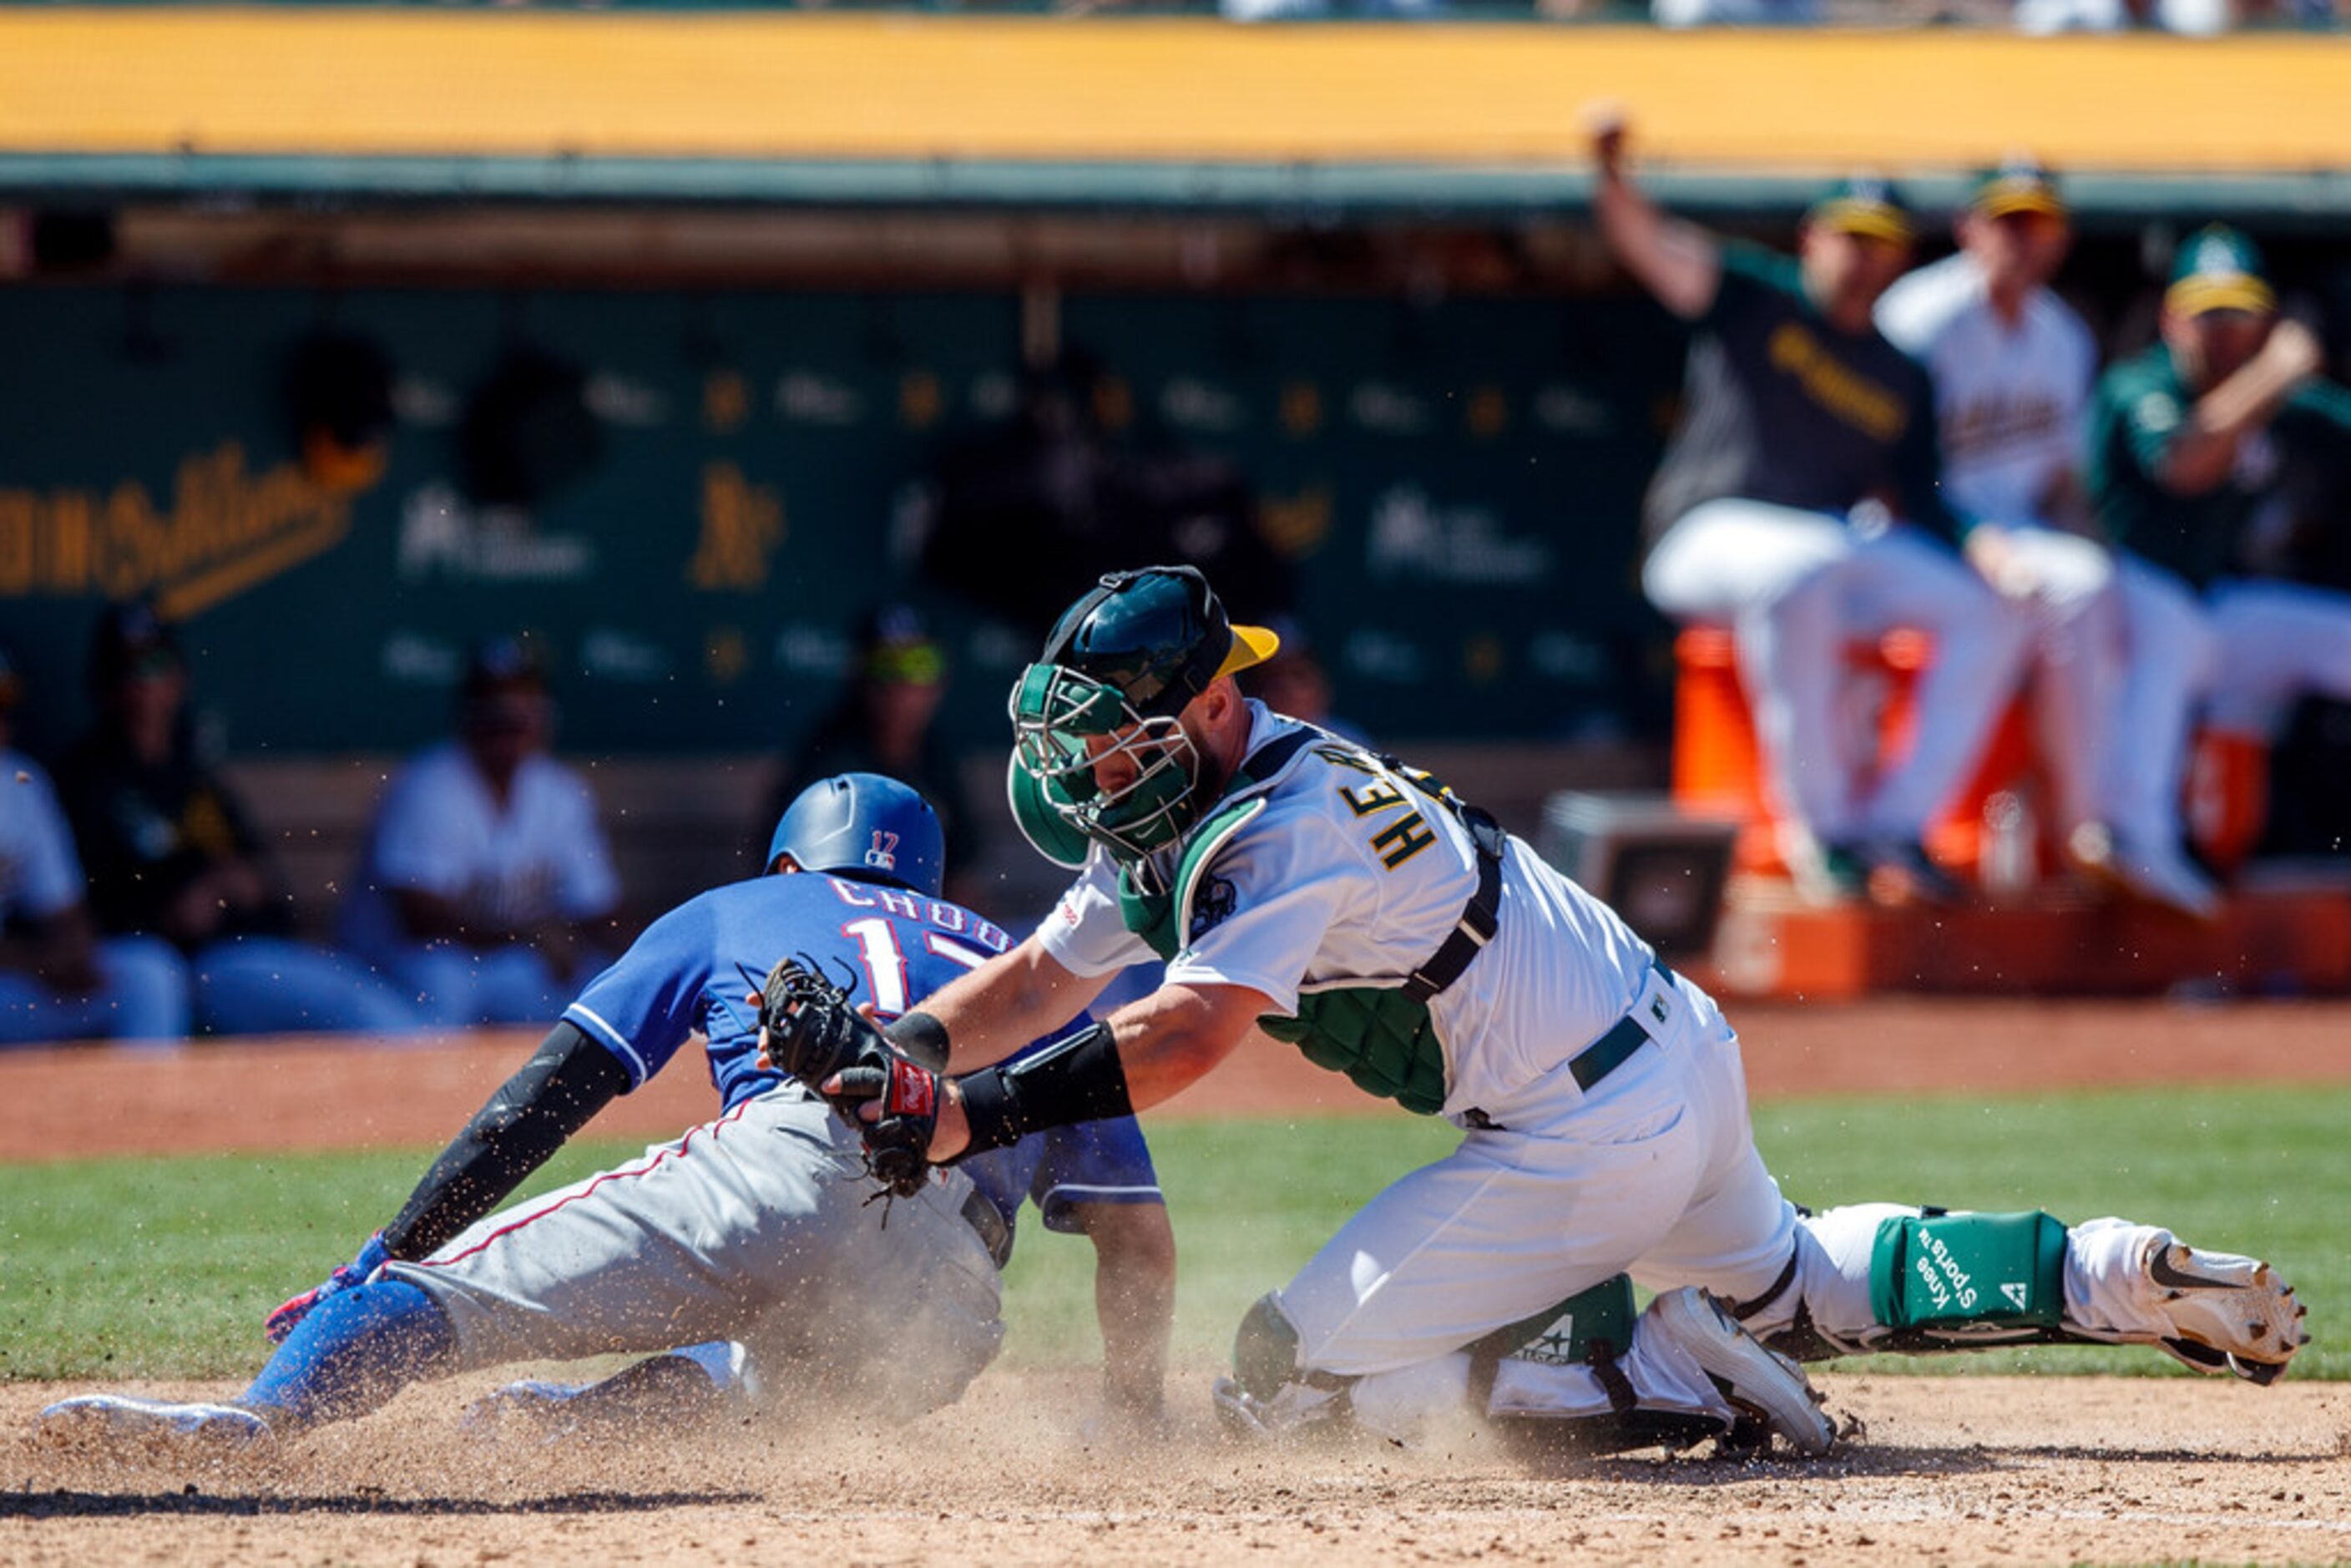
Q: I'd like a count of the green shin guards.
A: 2